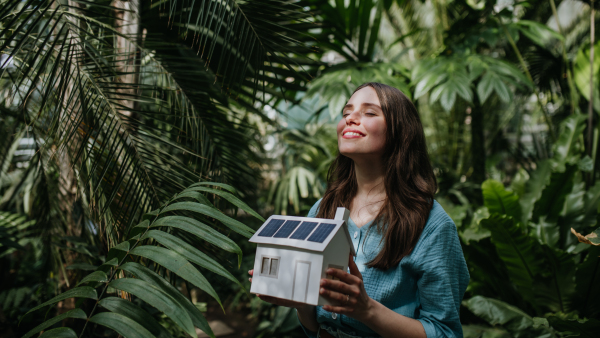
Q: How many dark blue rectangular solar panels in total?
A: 4